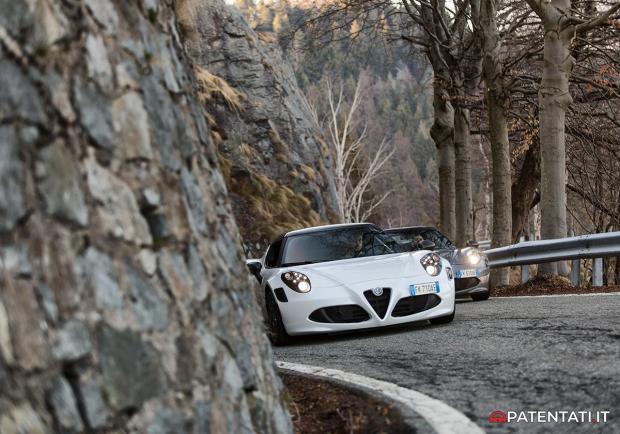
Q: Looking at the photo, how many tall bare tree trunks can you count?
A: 4